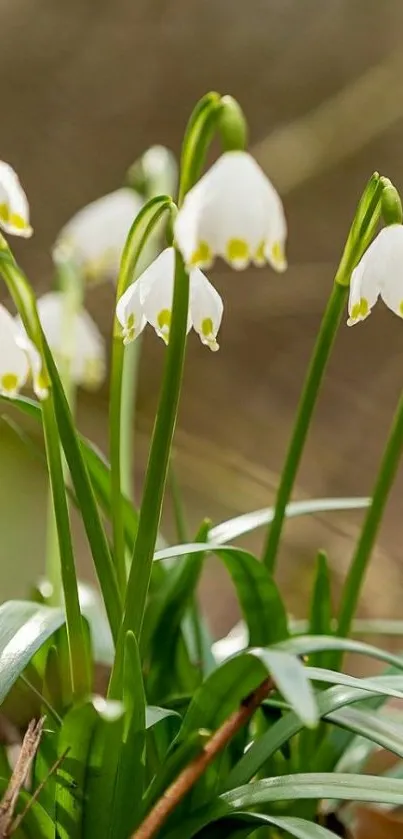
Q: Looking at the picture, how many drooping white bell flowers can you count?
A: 7